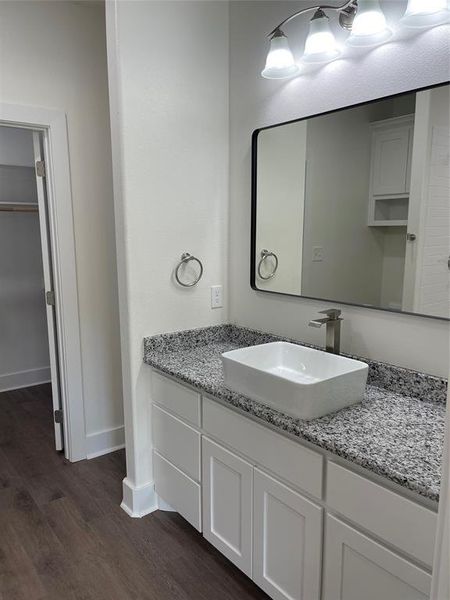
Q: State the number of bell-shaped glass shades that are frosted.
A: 4